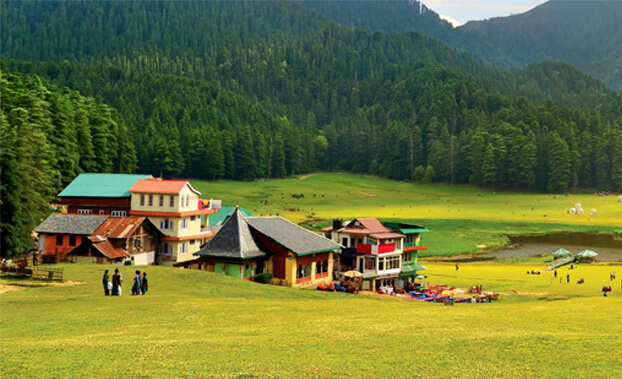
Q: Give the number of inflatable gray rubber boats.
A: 0